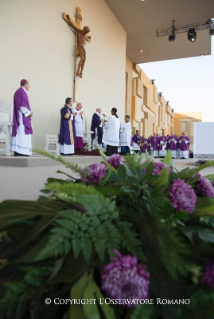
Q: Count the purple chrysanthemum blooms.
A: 7